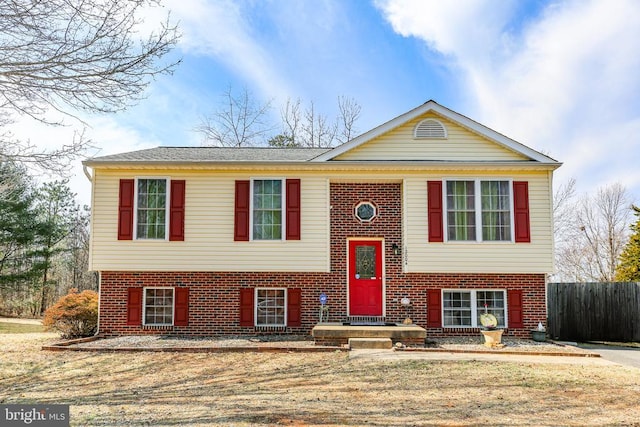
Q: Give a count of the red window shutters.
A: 12